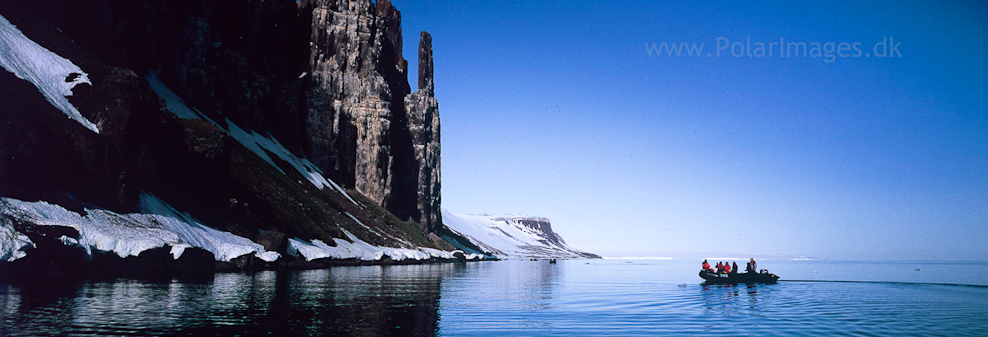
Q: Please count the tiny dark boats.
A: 2